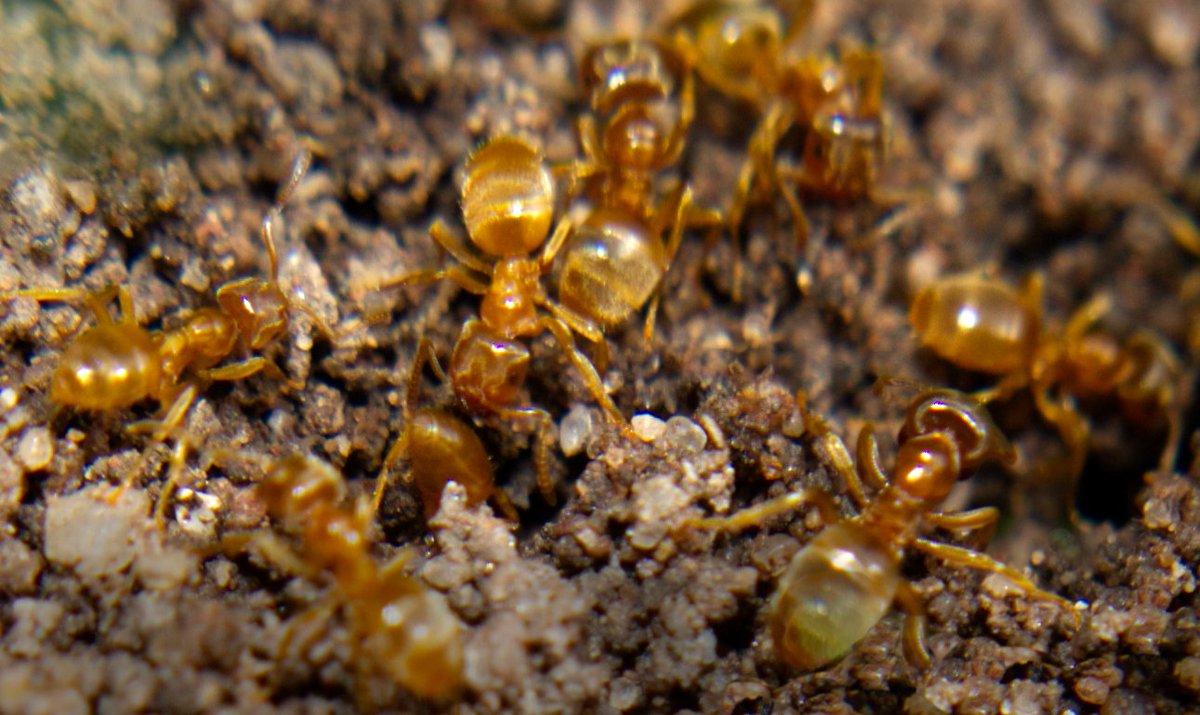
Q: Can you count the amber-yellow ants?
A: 8